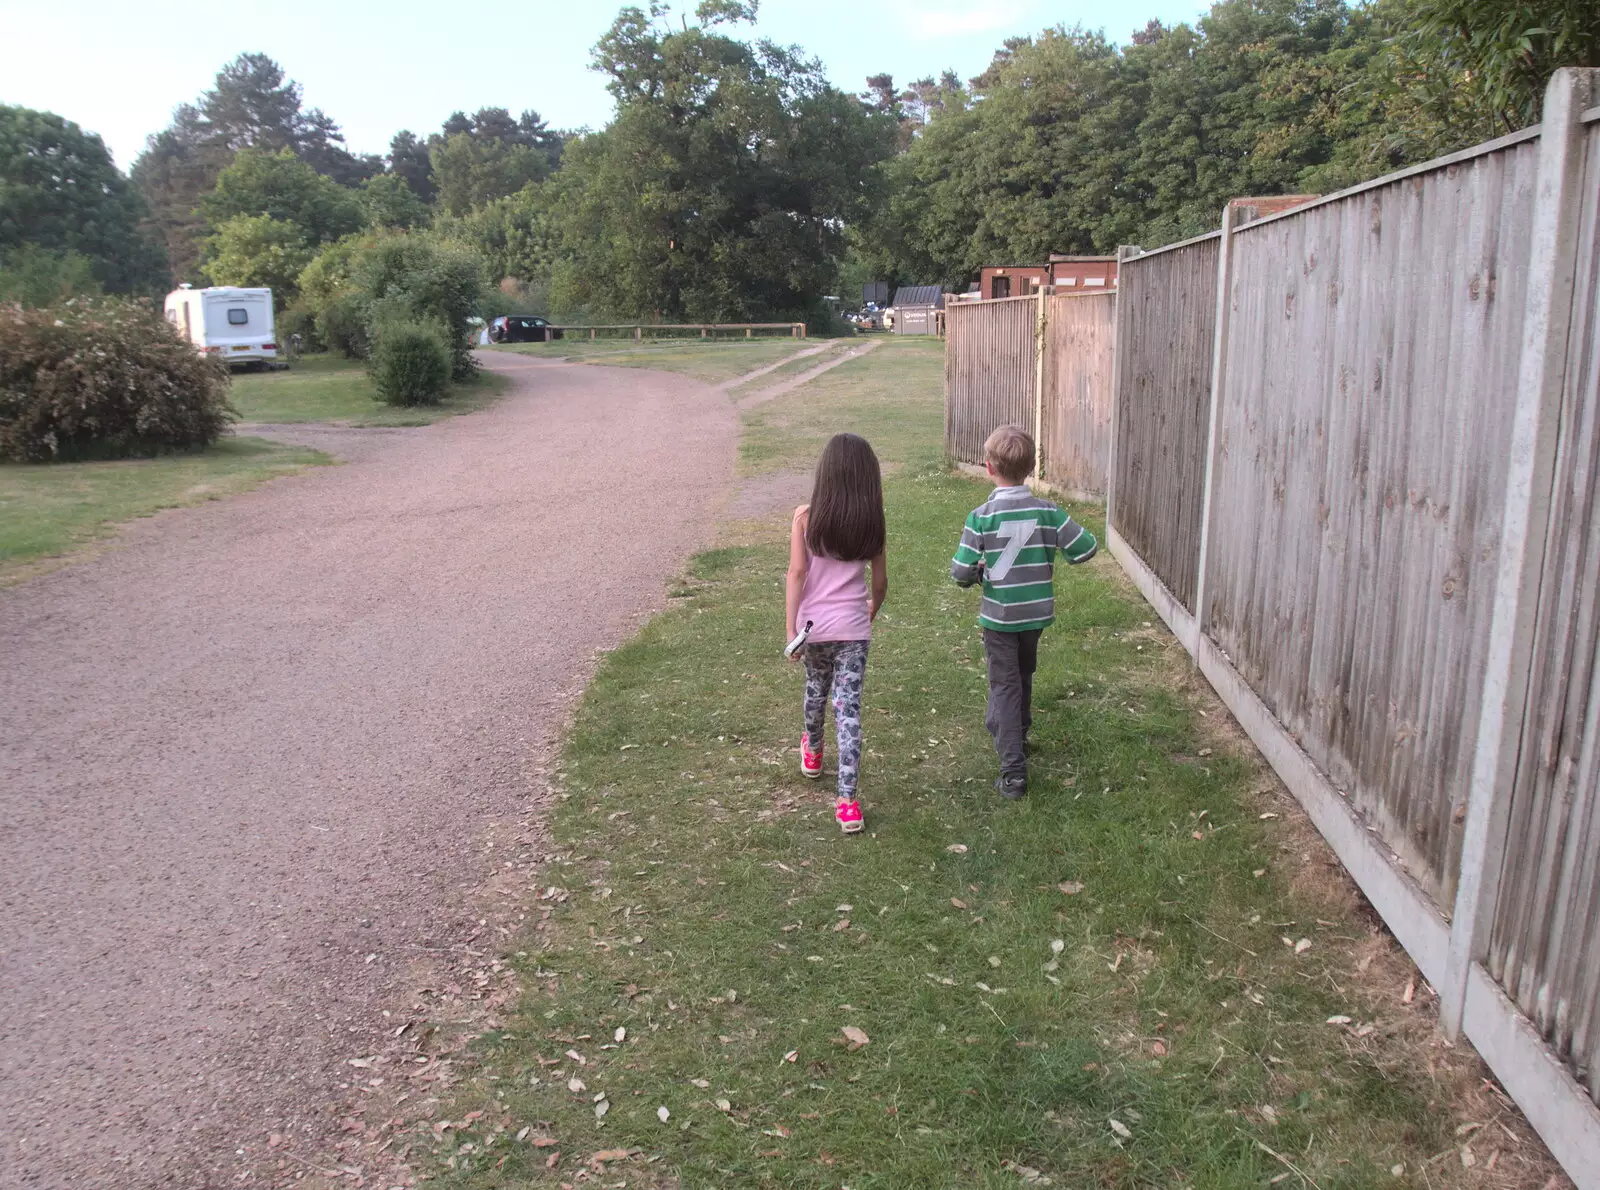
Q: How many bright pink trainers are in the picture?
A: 2